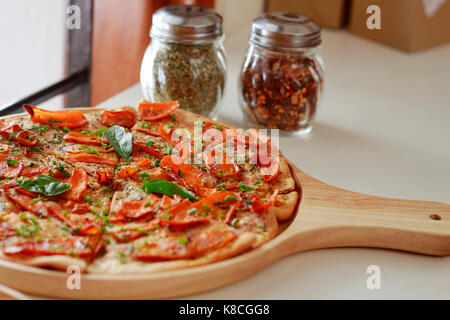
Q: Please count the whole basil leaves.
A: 3